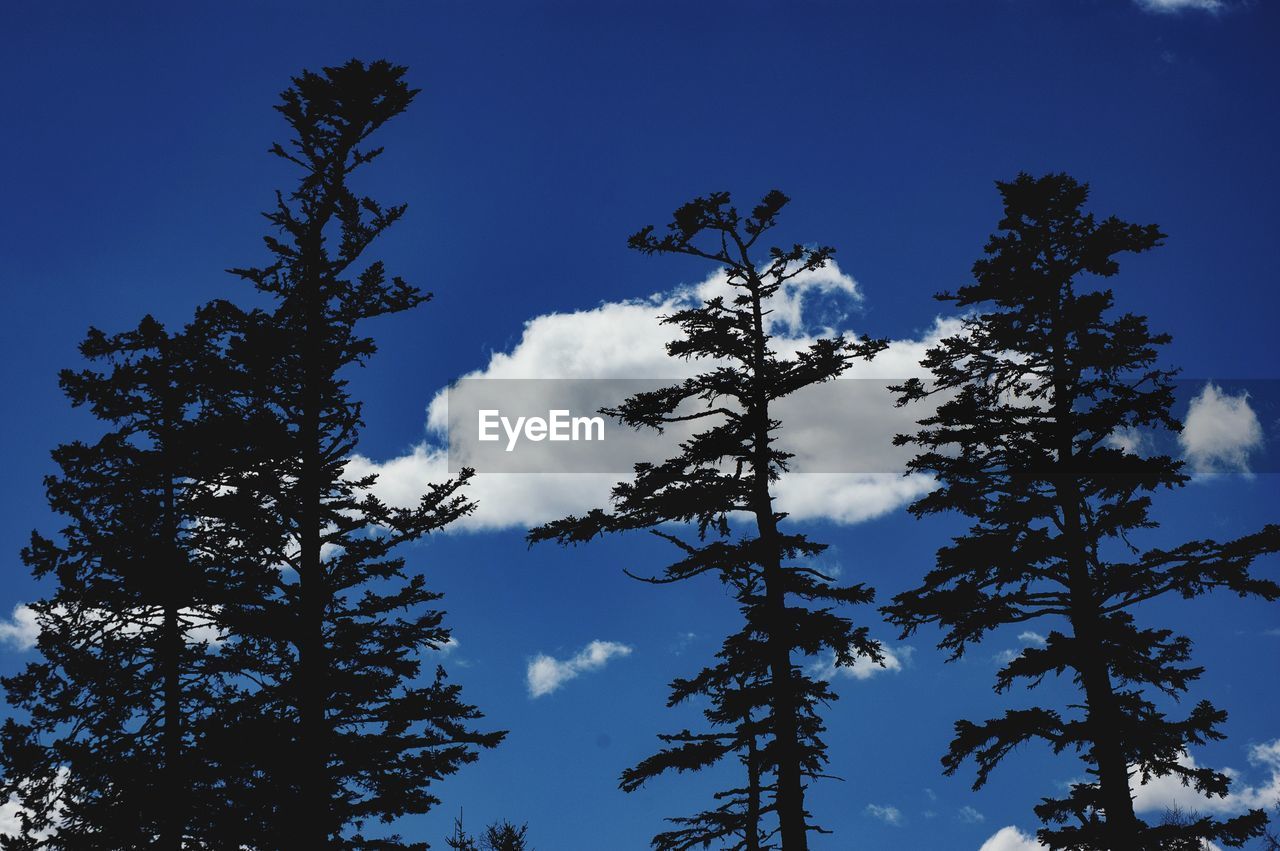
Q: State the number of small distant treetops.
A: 2